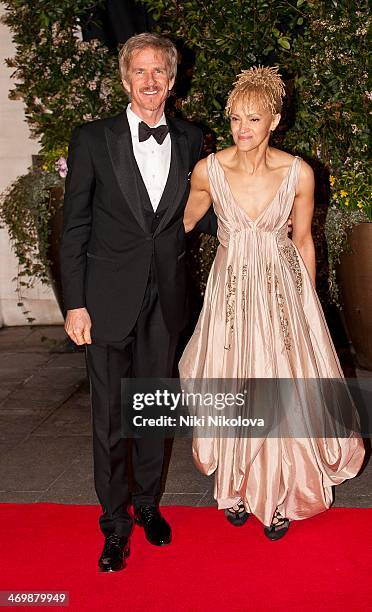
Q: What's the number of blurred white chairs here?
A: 0